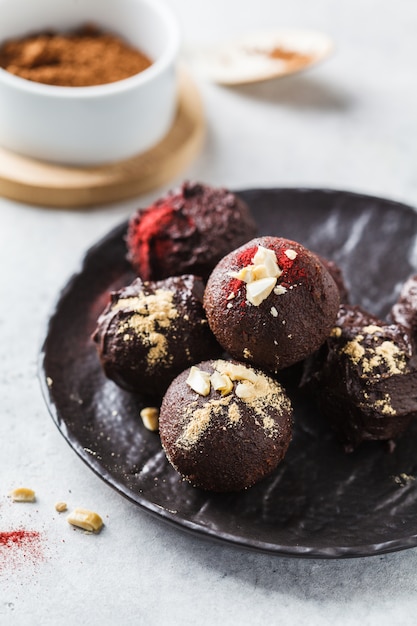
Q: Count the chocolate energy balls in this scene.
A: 7